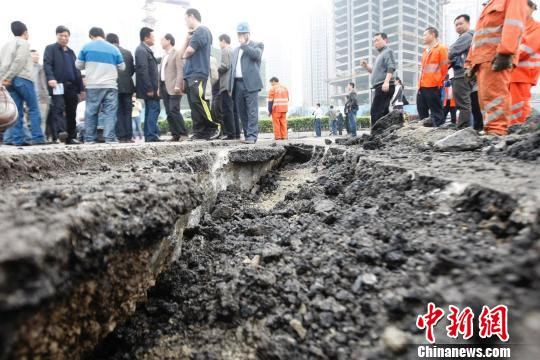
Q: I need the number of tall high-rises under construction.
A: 1